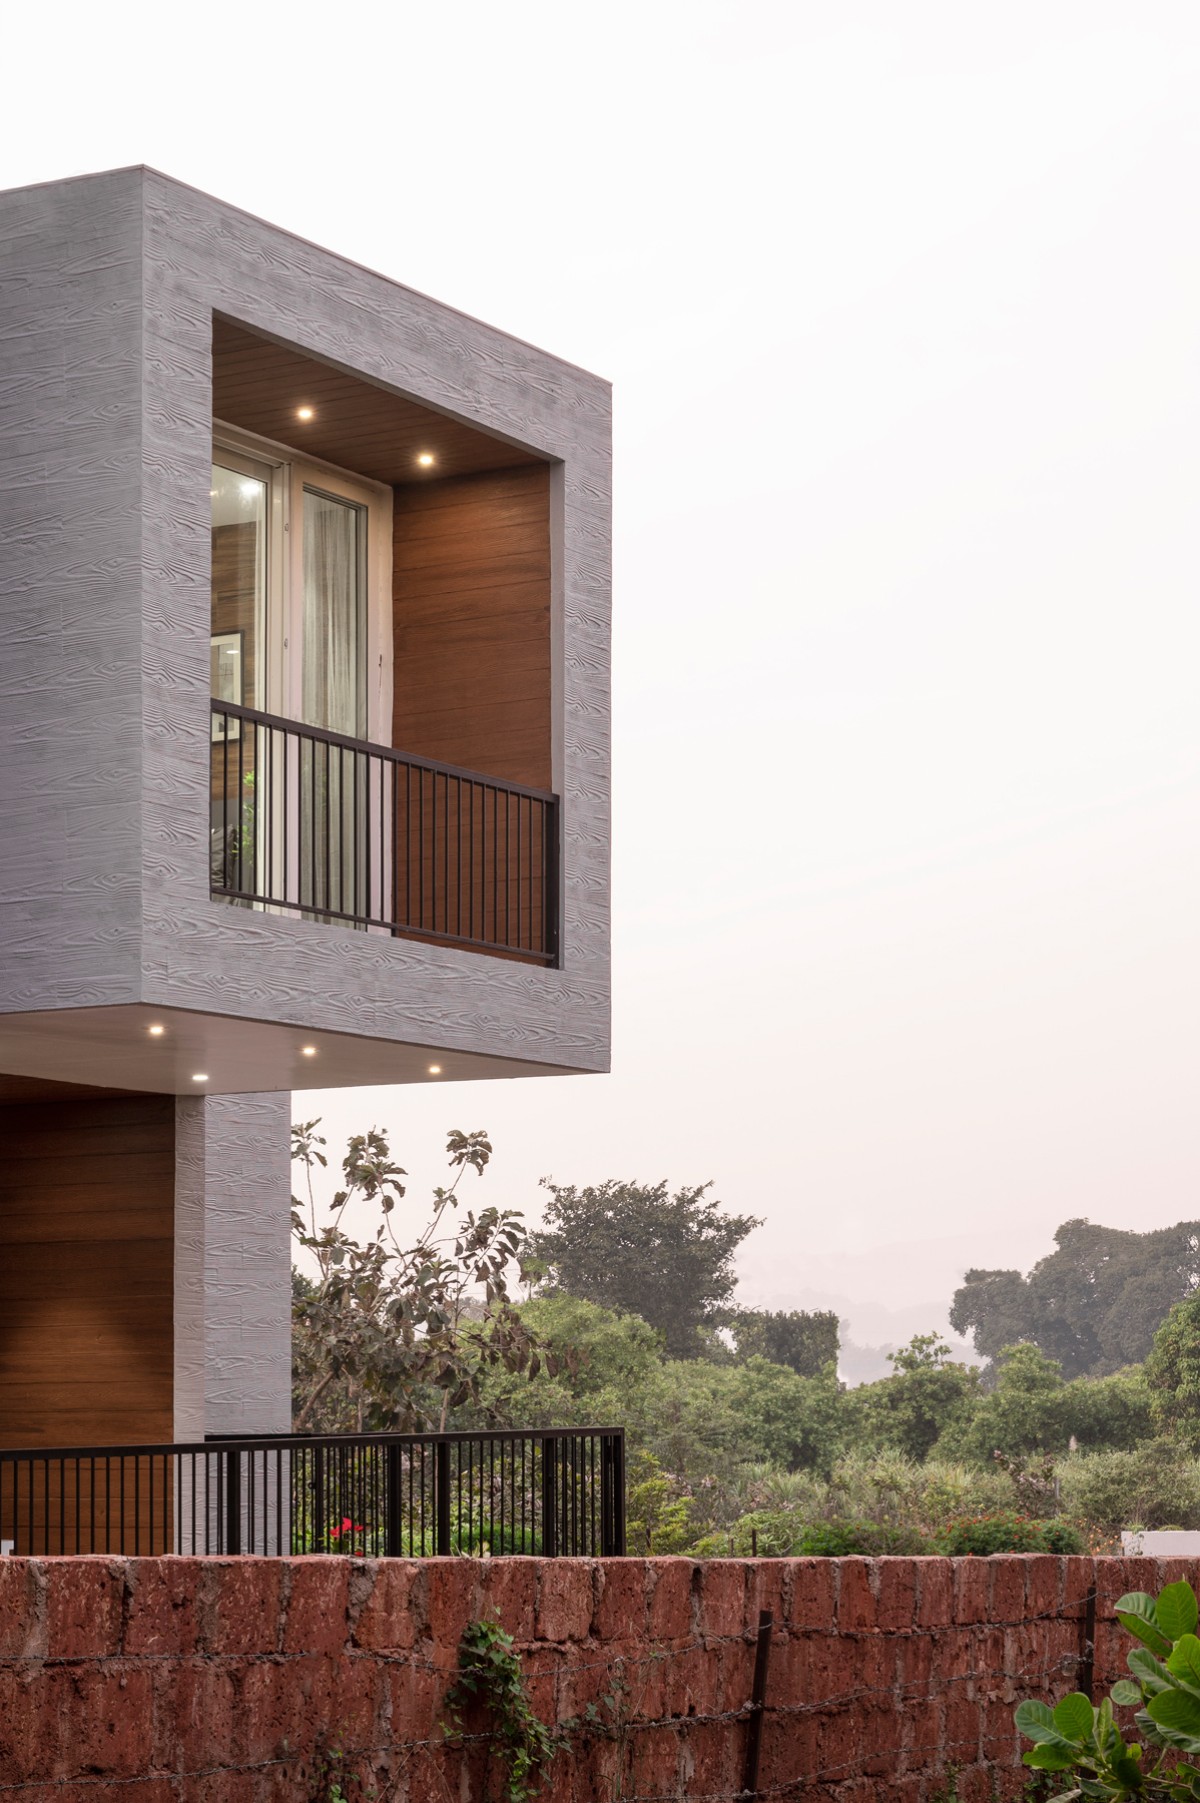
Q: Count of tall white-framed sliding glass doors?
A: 2